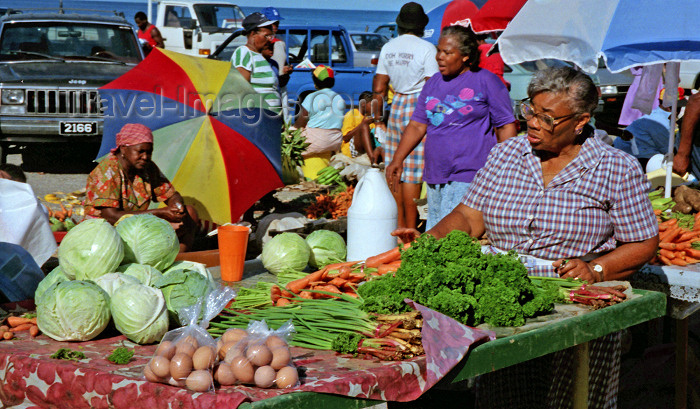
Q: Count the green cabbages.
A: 11